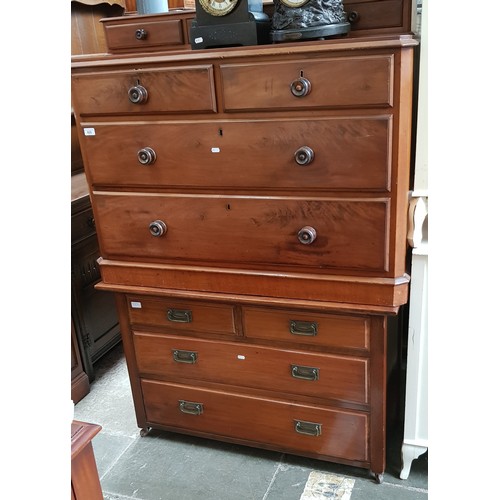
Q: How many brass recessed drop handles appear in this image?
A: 6